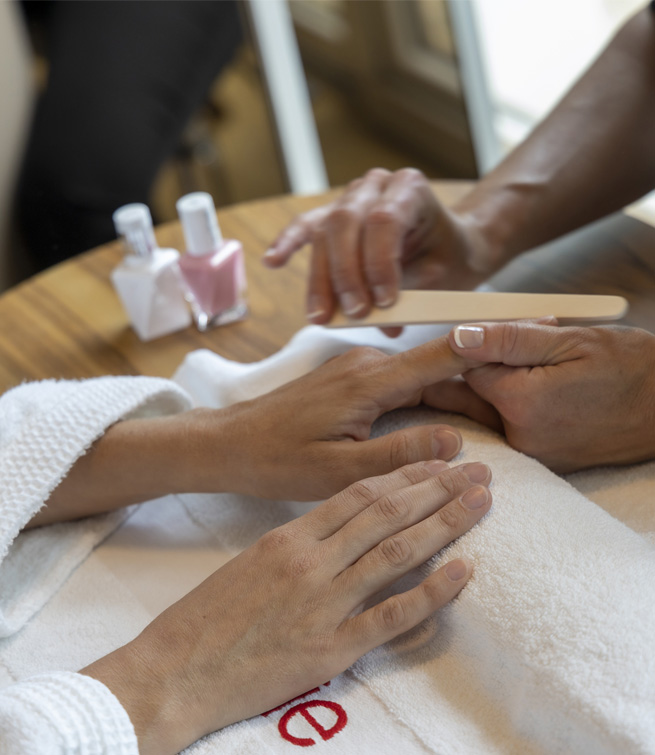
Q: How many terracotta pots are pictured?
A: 0